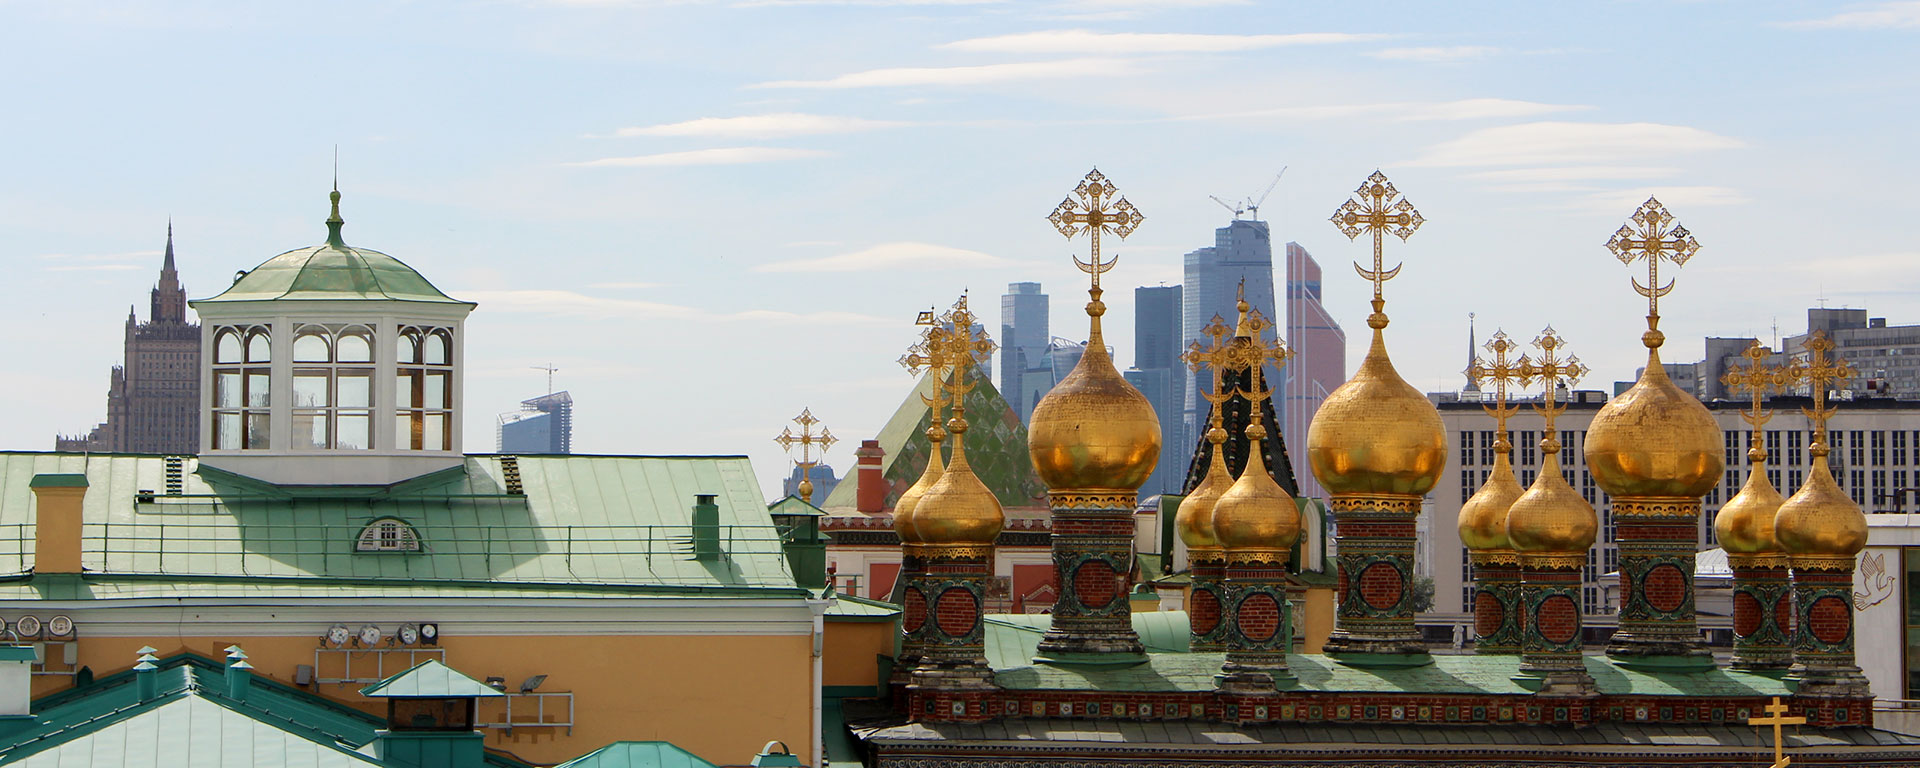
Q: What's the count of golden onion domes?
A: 11